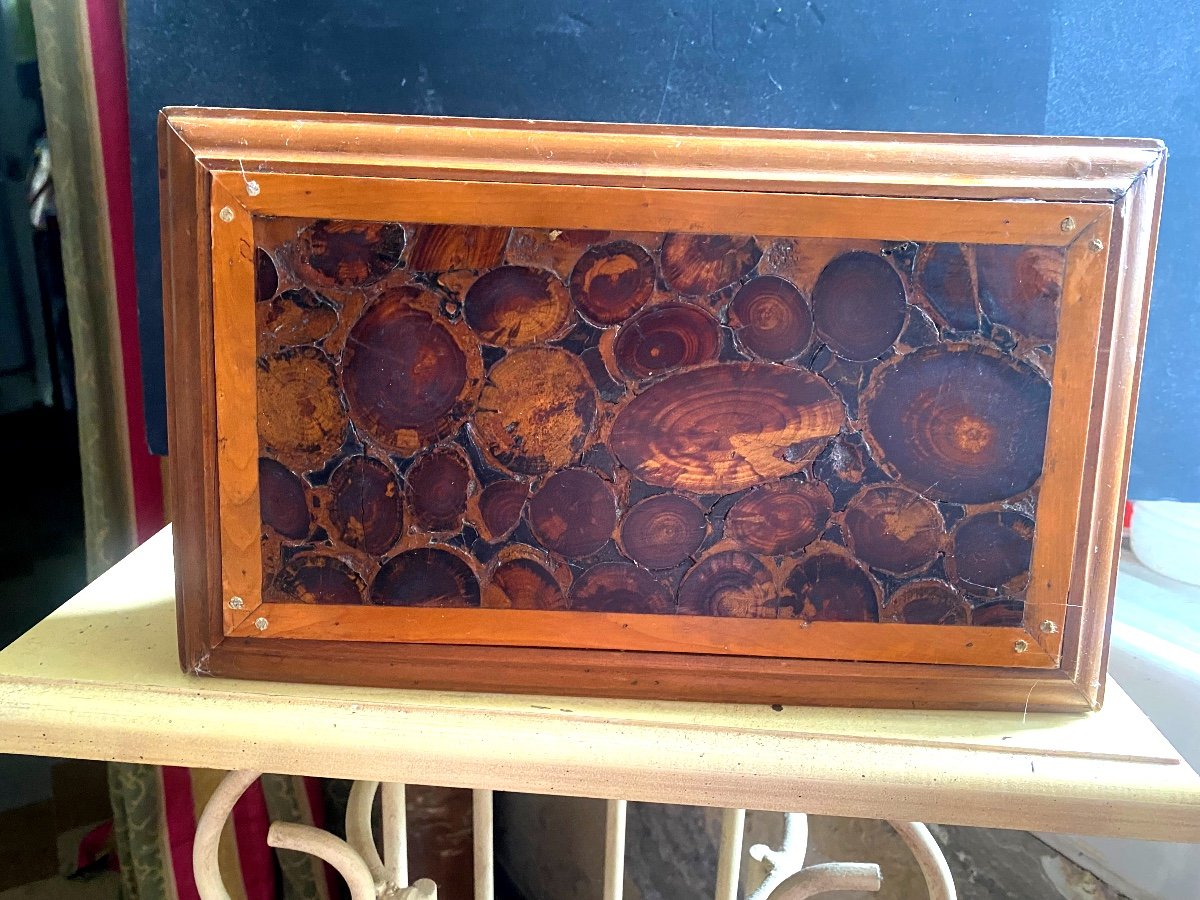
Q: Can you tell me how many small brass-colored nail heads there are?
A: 8